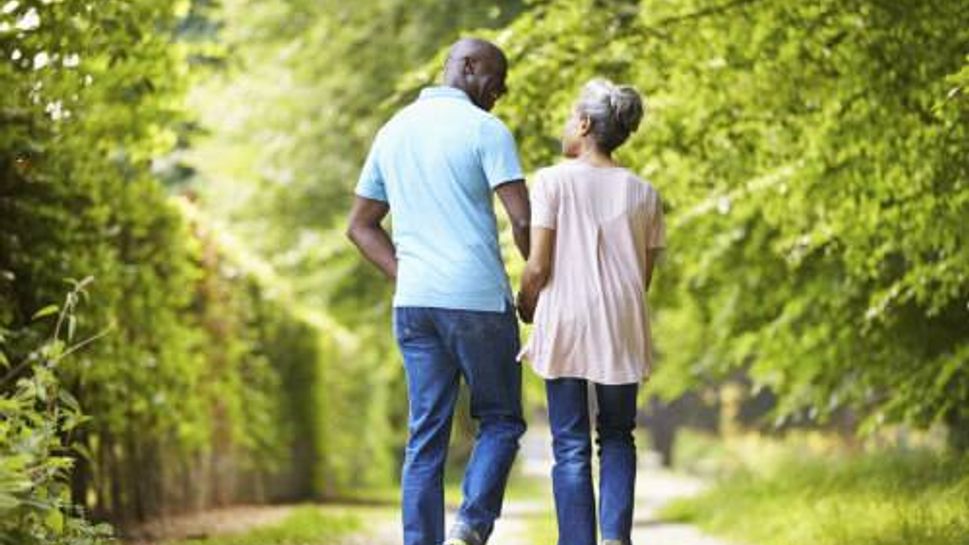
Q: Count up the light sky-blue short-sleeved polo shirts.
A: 1